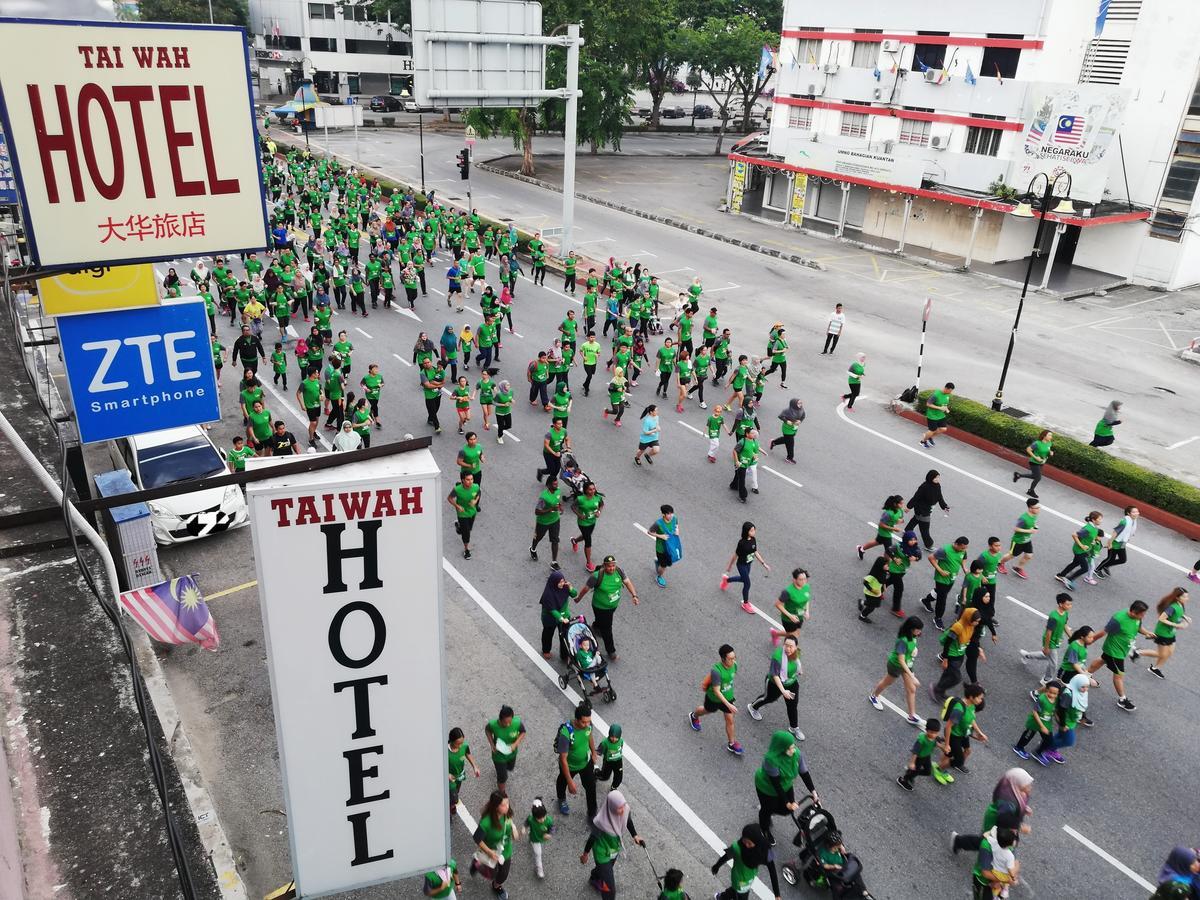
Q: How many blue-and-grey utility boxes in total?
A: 1